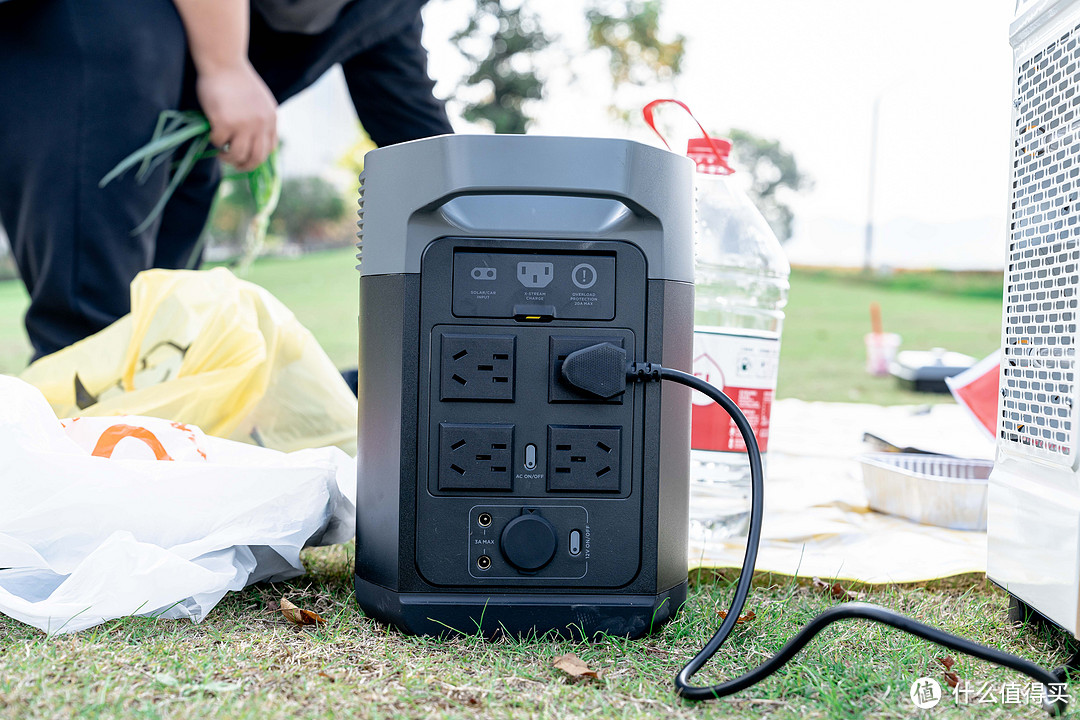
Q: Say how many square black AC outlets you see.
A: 4